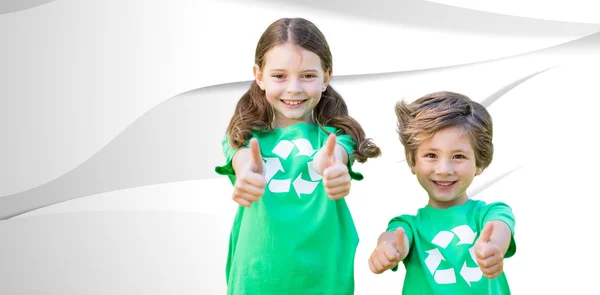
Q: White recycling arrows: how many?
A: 6